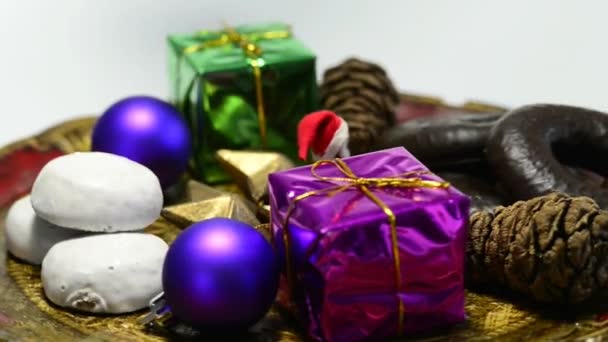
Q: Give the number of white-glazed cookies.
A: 3